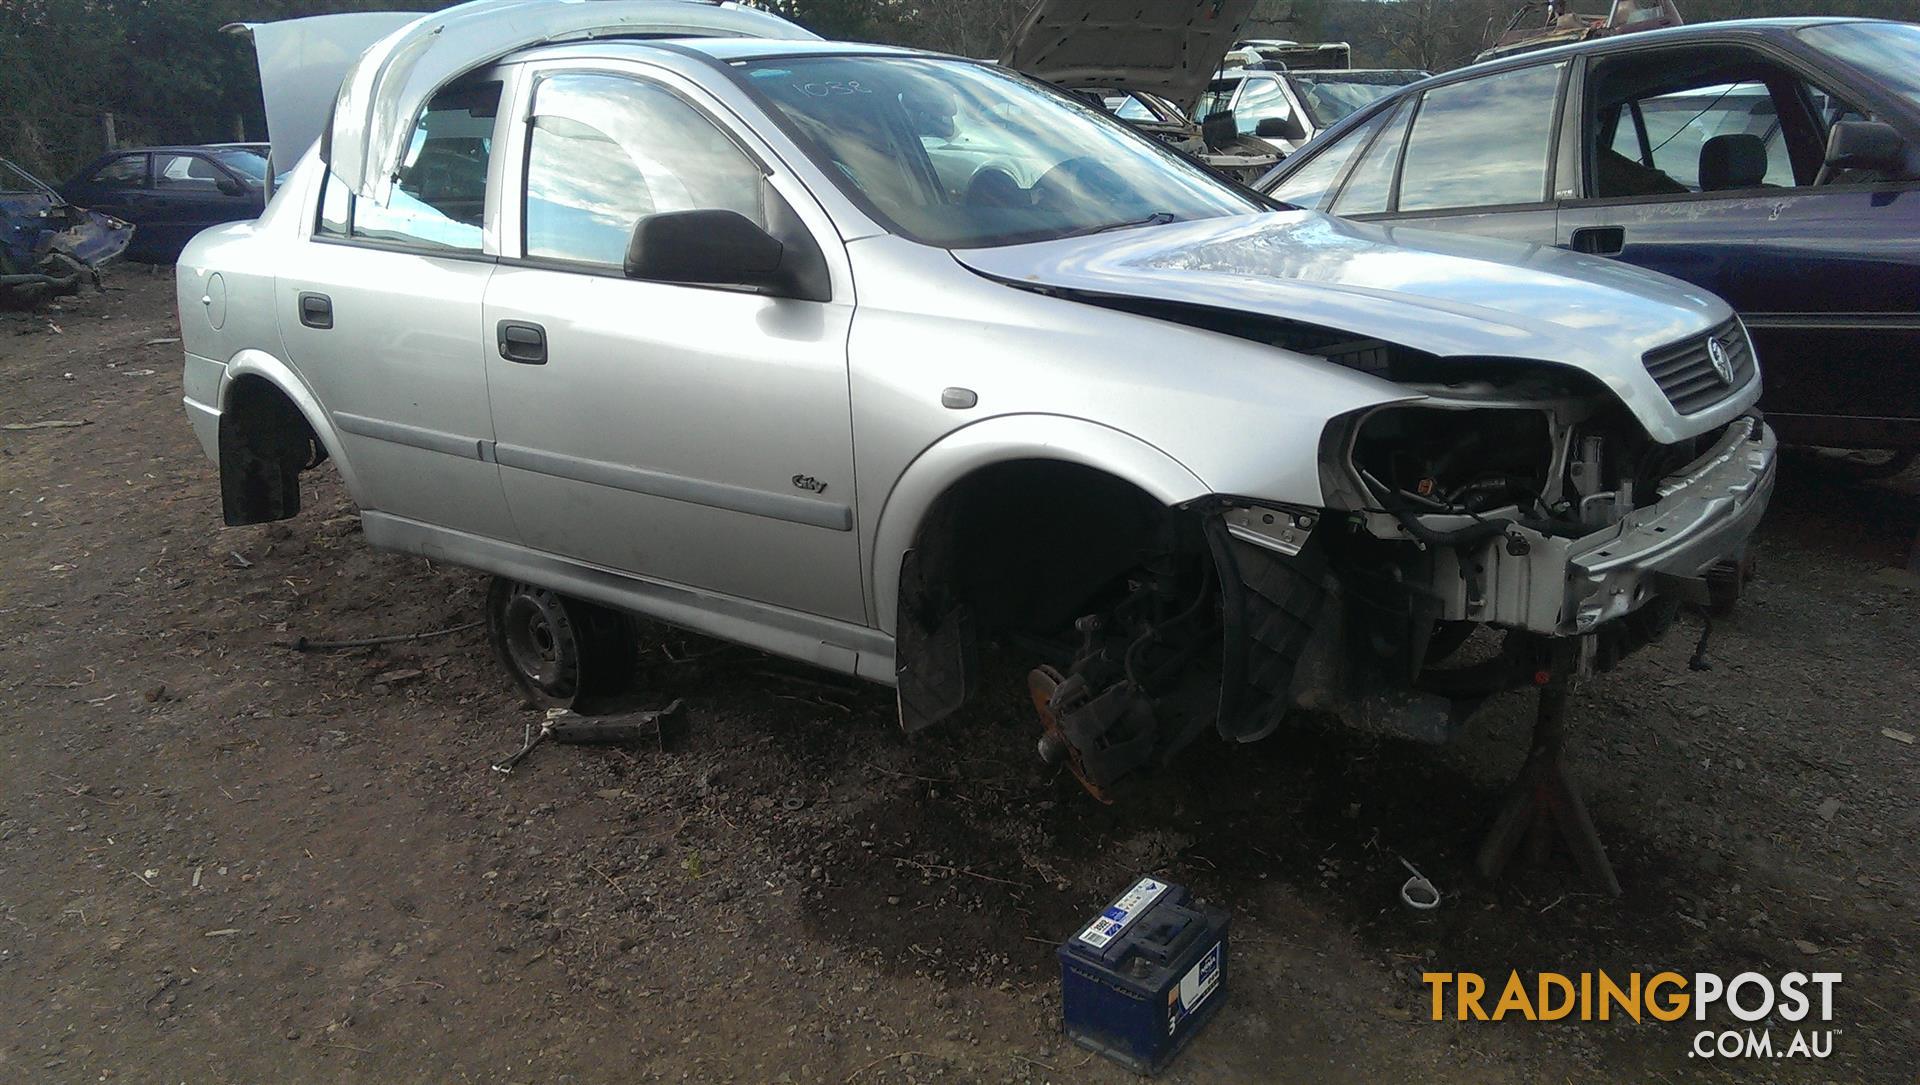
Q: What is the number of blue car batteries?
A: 1